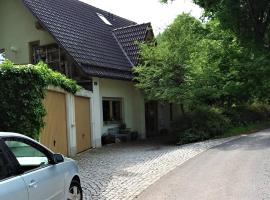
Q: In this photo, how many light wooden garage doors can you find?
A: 2